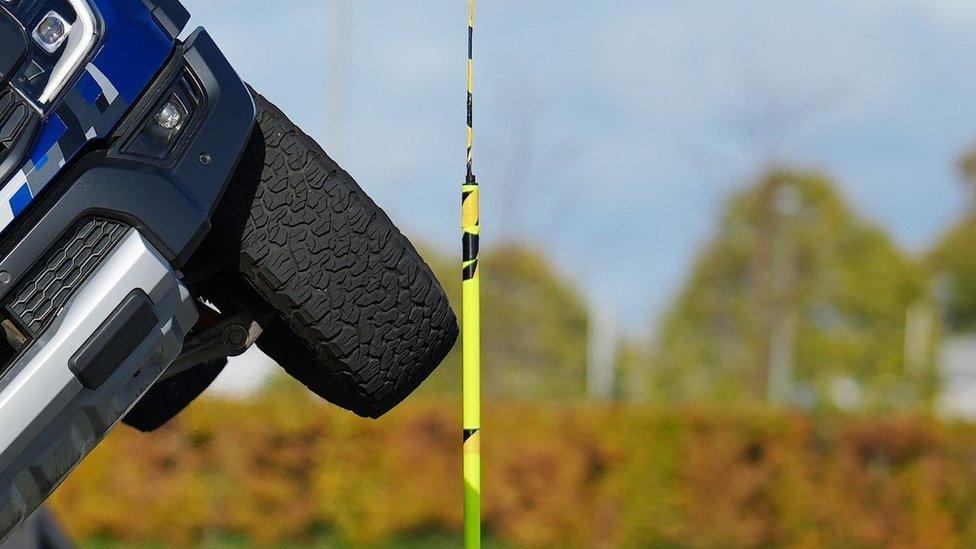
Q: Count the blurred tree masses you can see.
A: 3